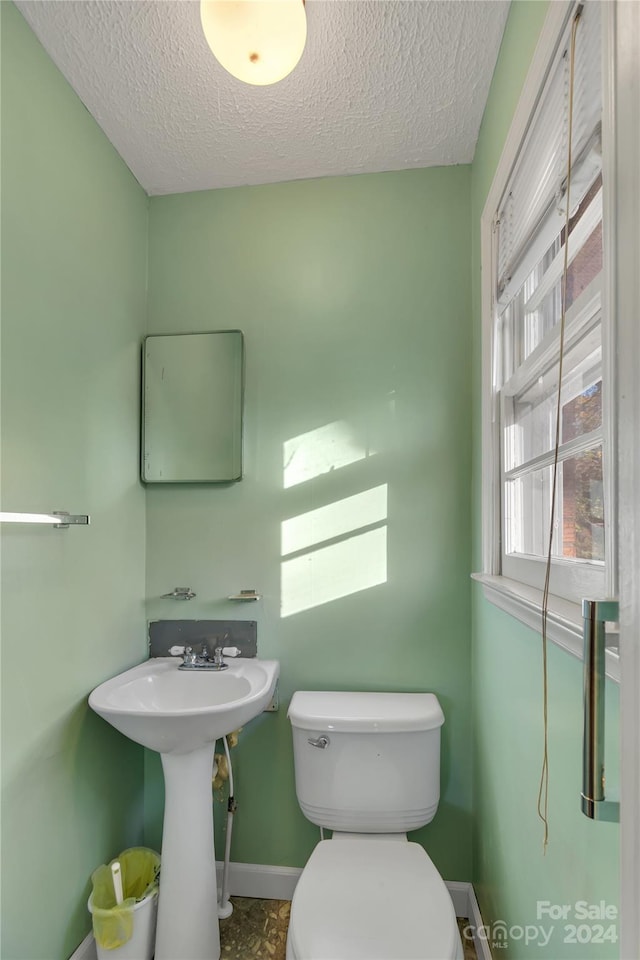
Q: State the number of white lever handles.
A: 2